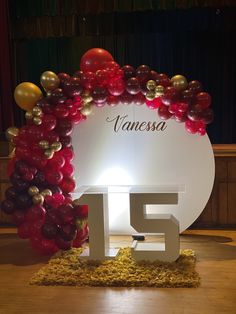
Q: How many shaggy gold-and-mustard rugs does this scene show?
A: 1